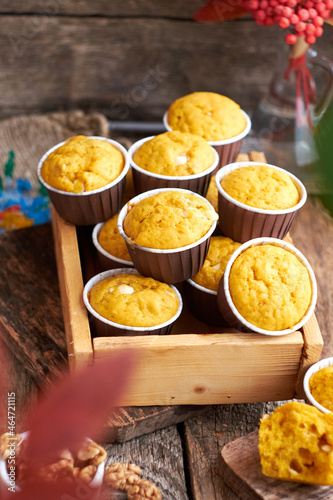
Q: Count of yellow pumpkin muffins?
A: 11